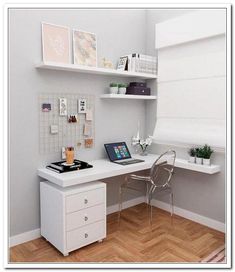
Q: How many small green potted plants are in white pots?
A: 5